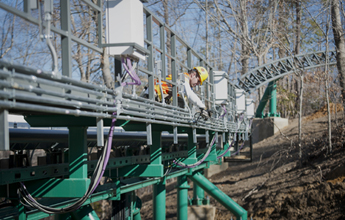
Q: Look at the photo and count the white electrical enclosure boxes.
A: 4